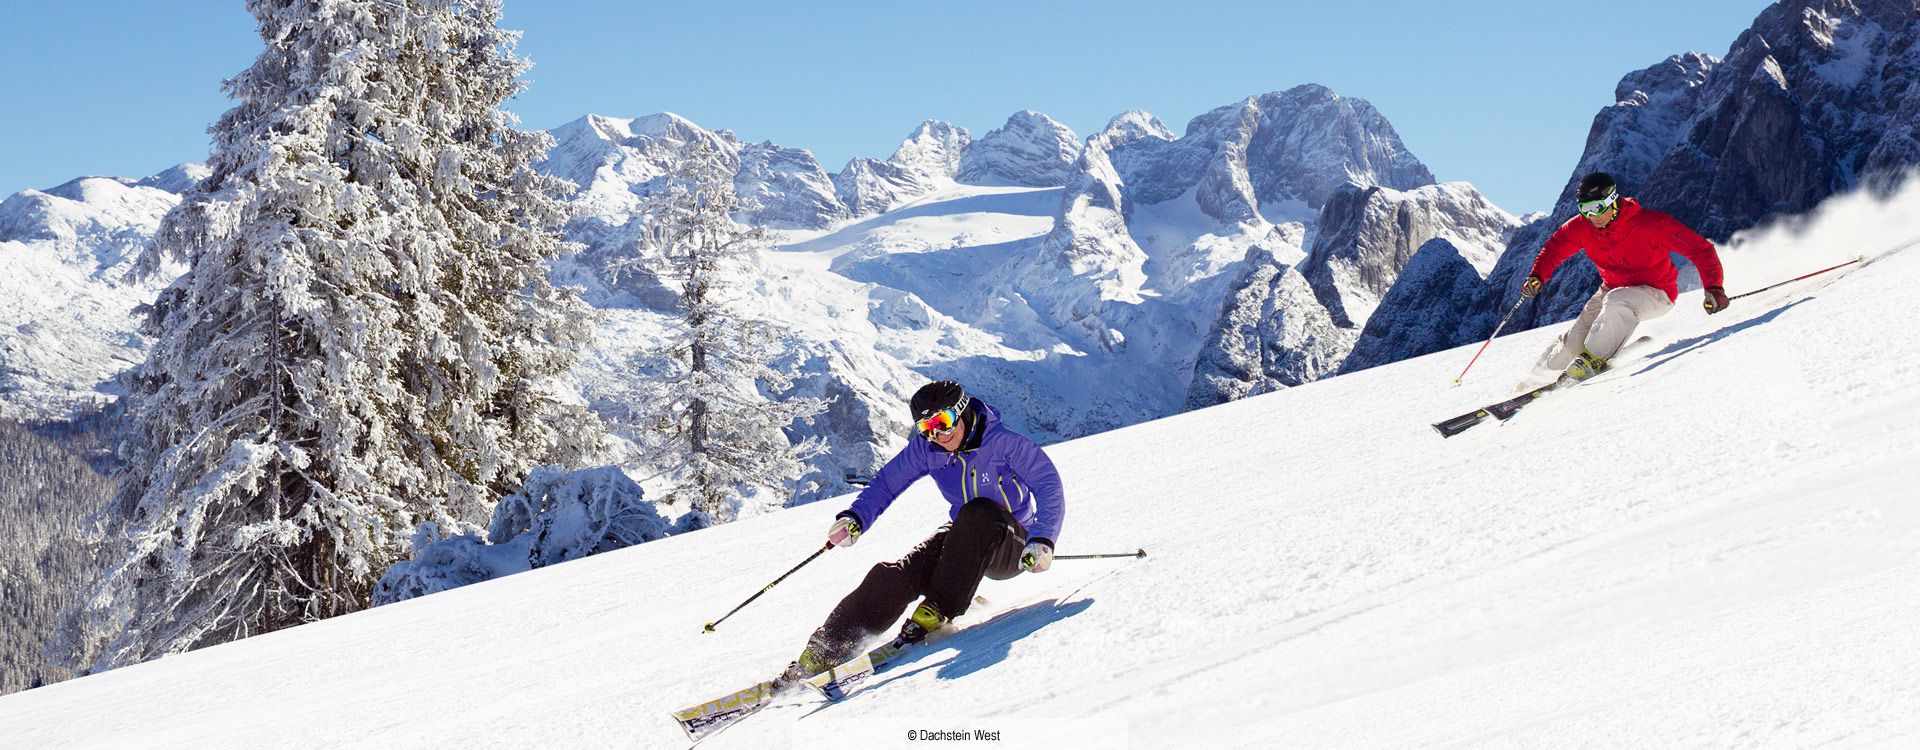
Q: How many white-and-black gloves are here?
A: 2